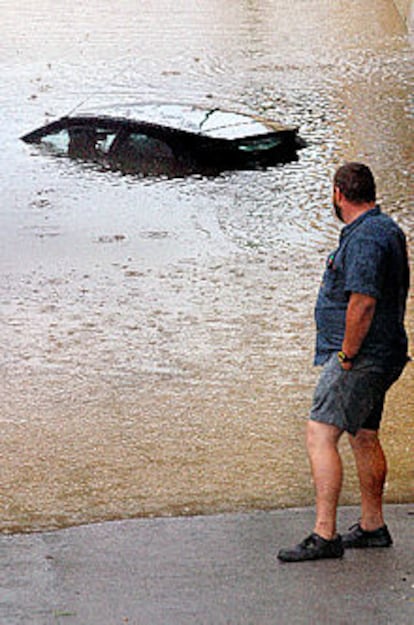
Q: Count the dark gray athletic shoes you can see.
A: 2